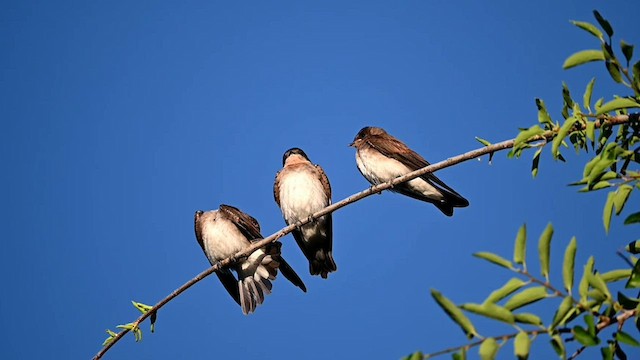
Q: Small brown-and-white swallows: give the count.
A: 3